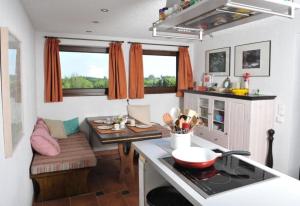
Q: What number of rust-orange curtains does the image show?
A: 4